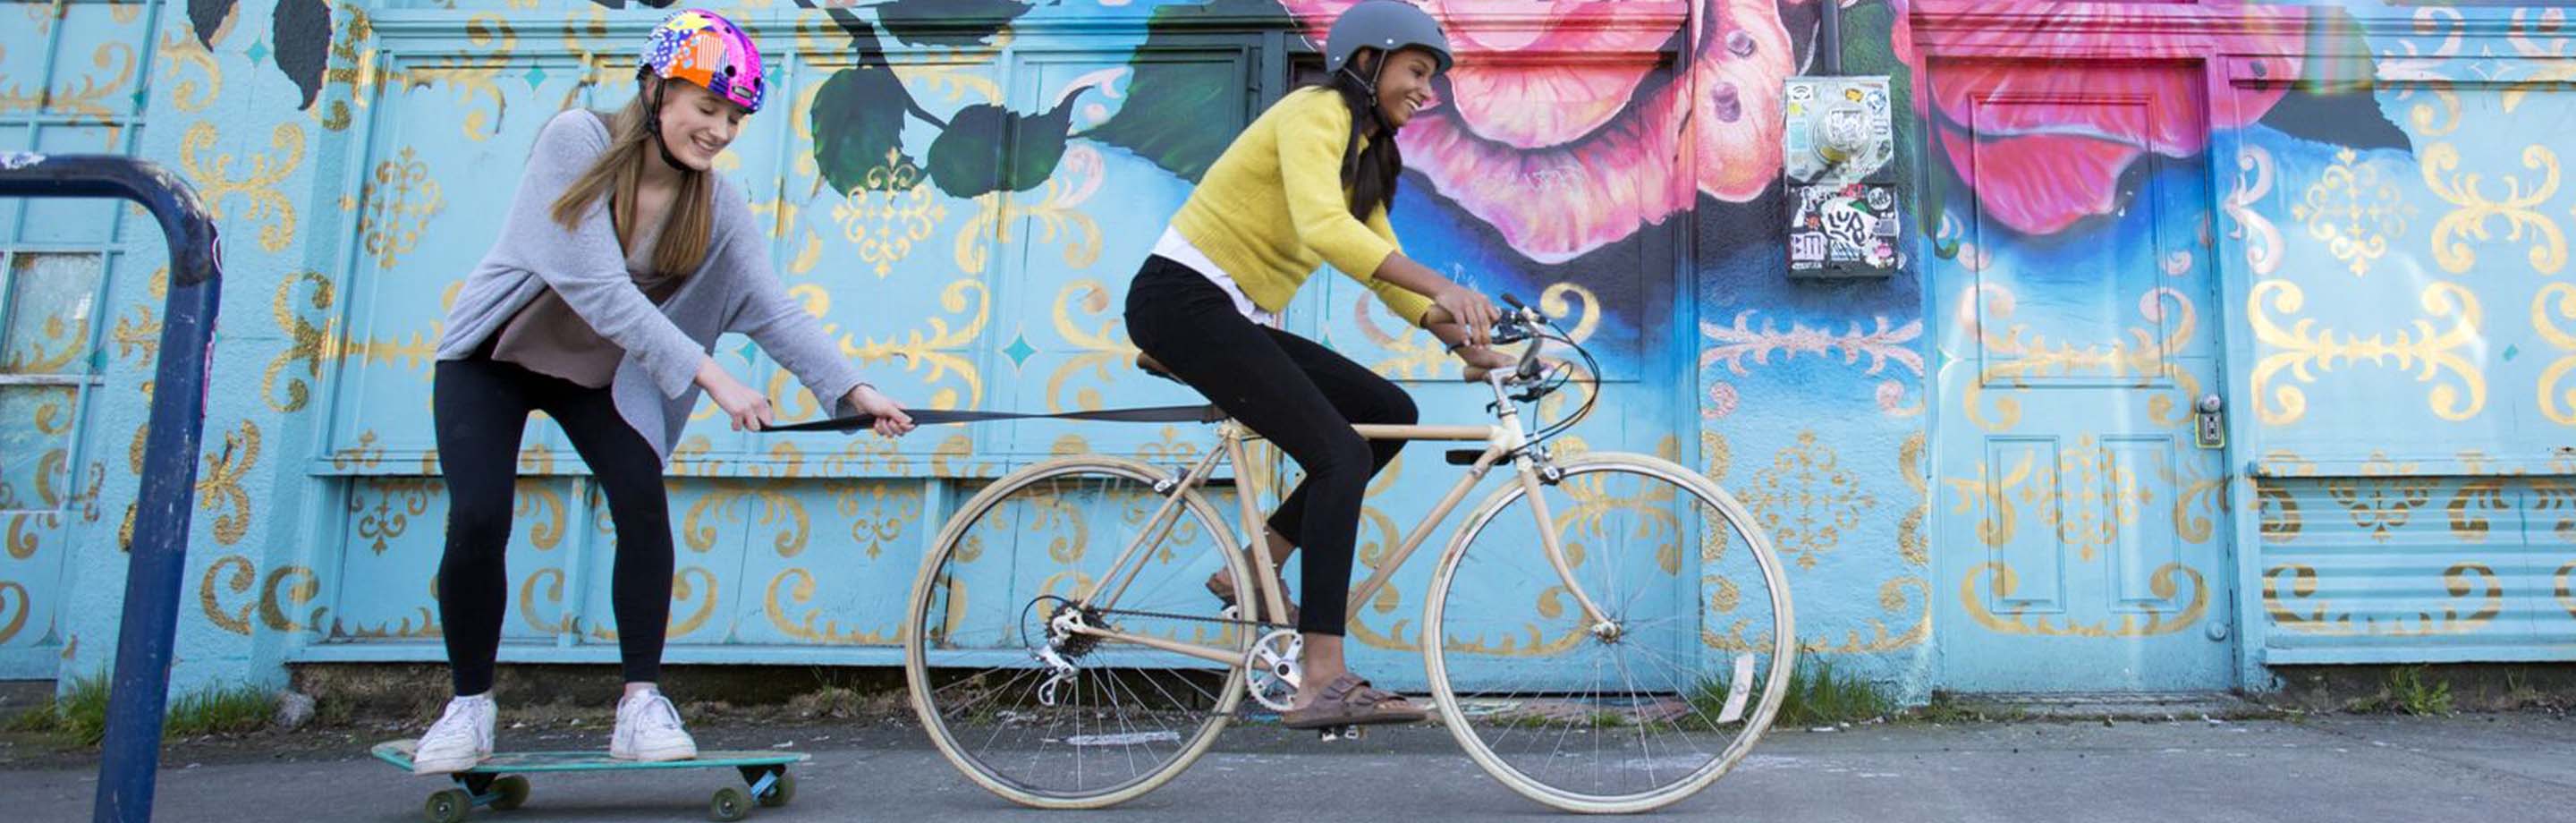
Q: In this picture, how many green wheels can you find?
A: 4